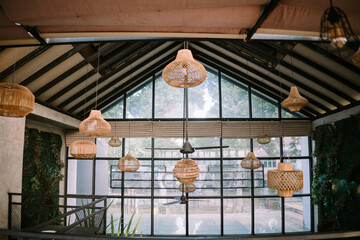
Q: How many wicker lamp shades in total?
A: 12